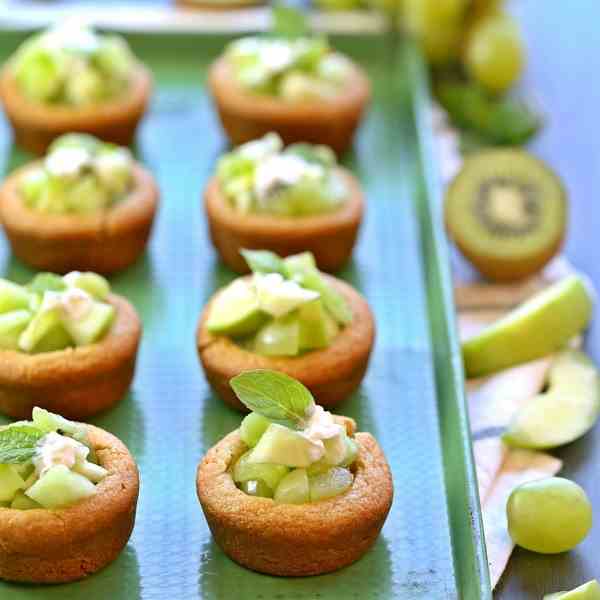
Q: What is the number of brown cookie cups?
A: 8